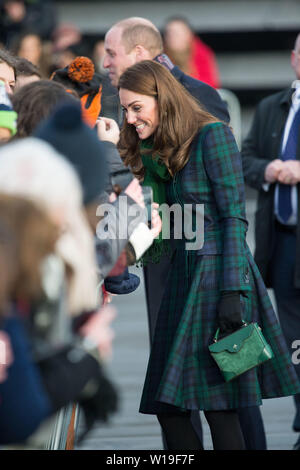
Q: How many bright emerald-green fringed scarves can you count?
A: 1